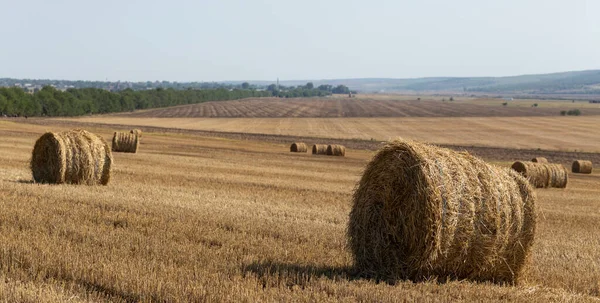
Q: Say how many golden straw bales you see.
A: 11